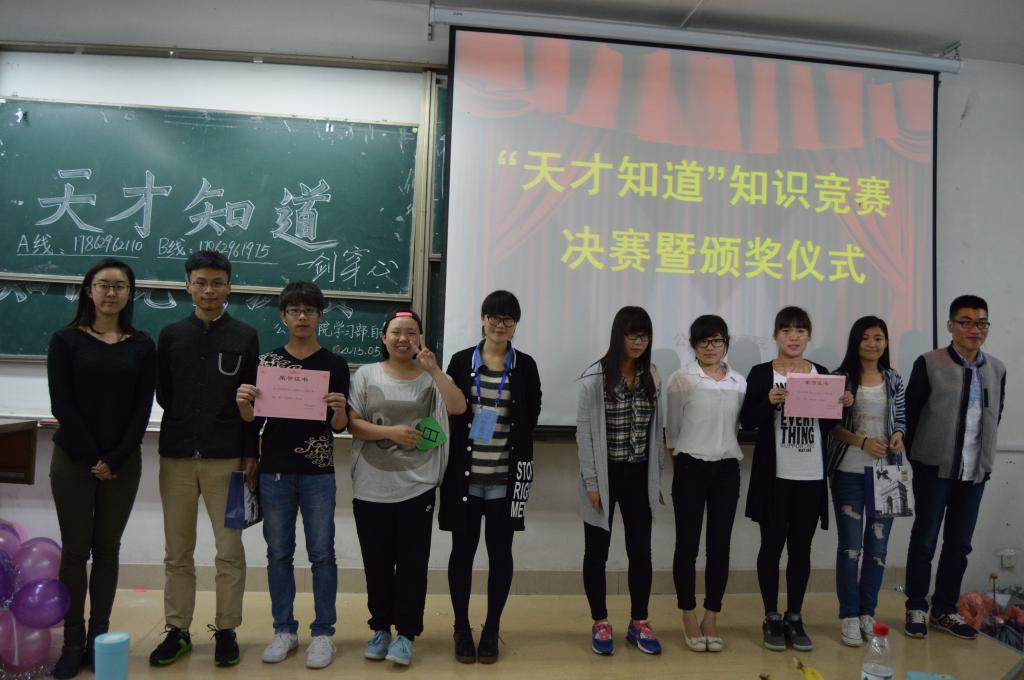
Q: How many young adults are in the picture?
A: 10